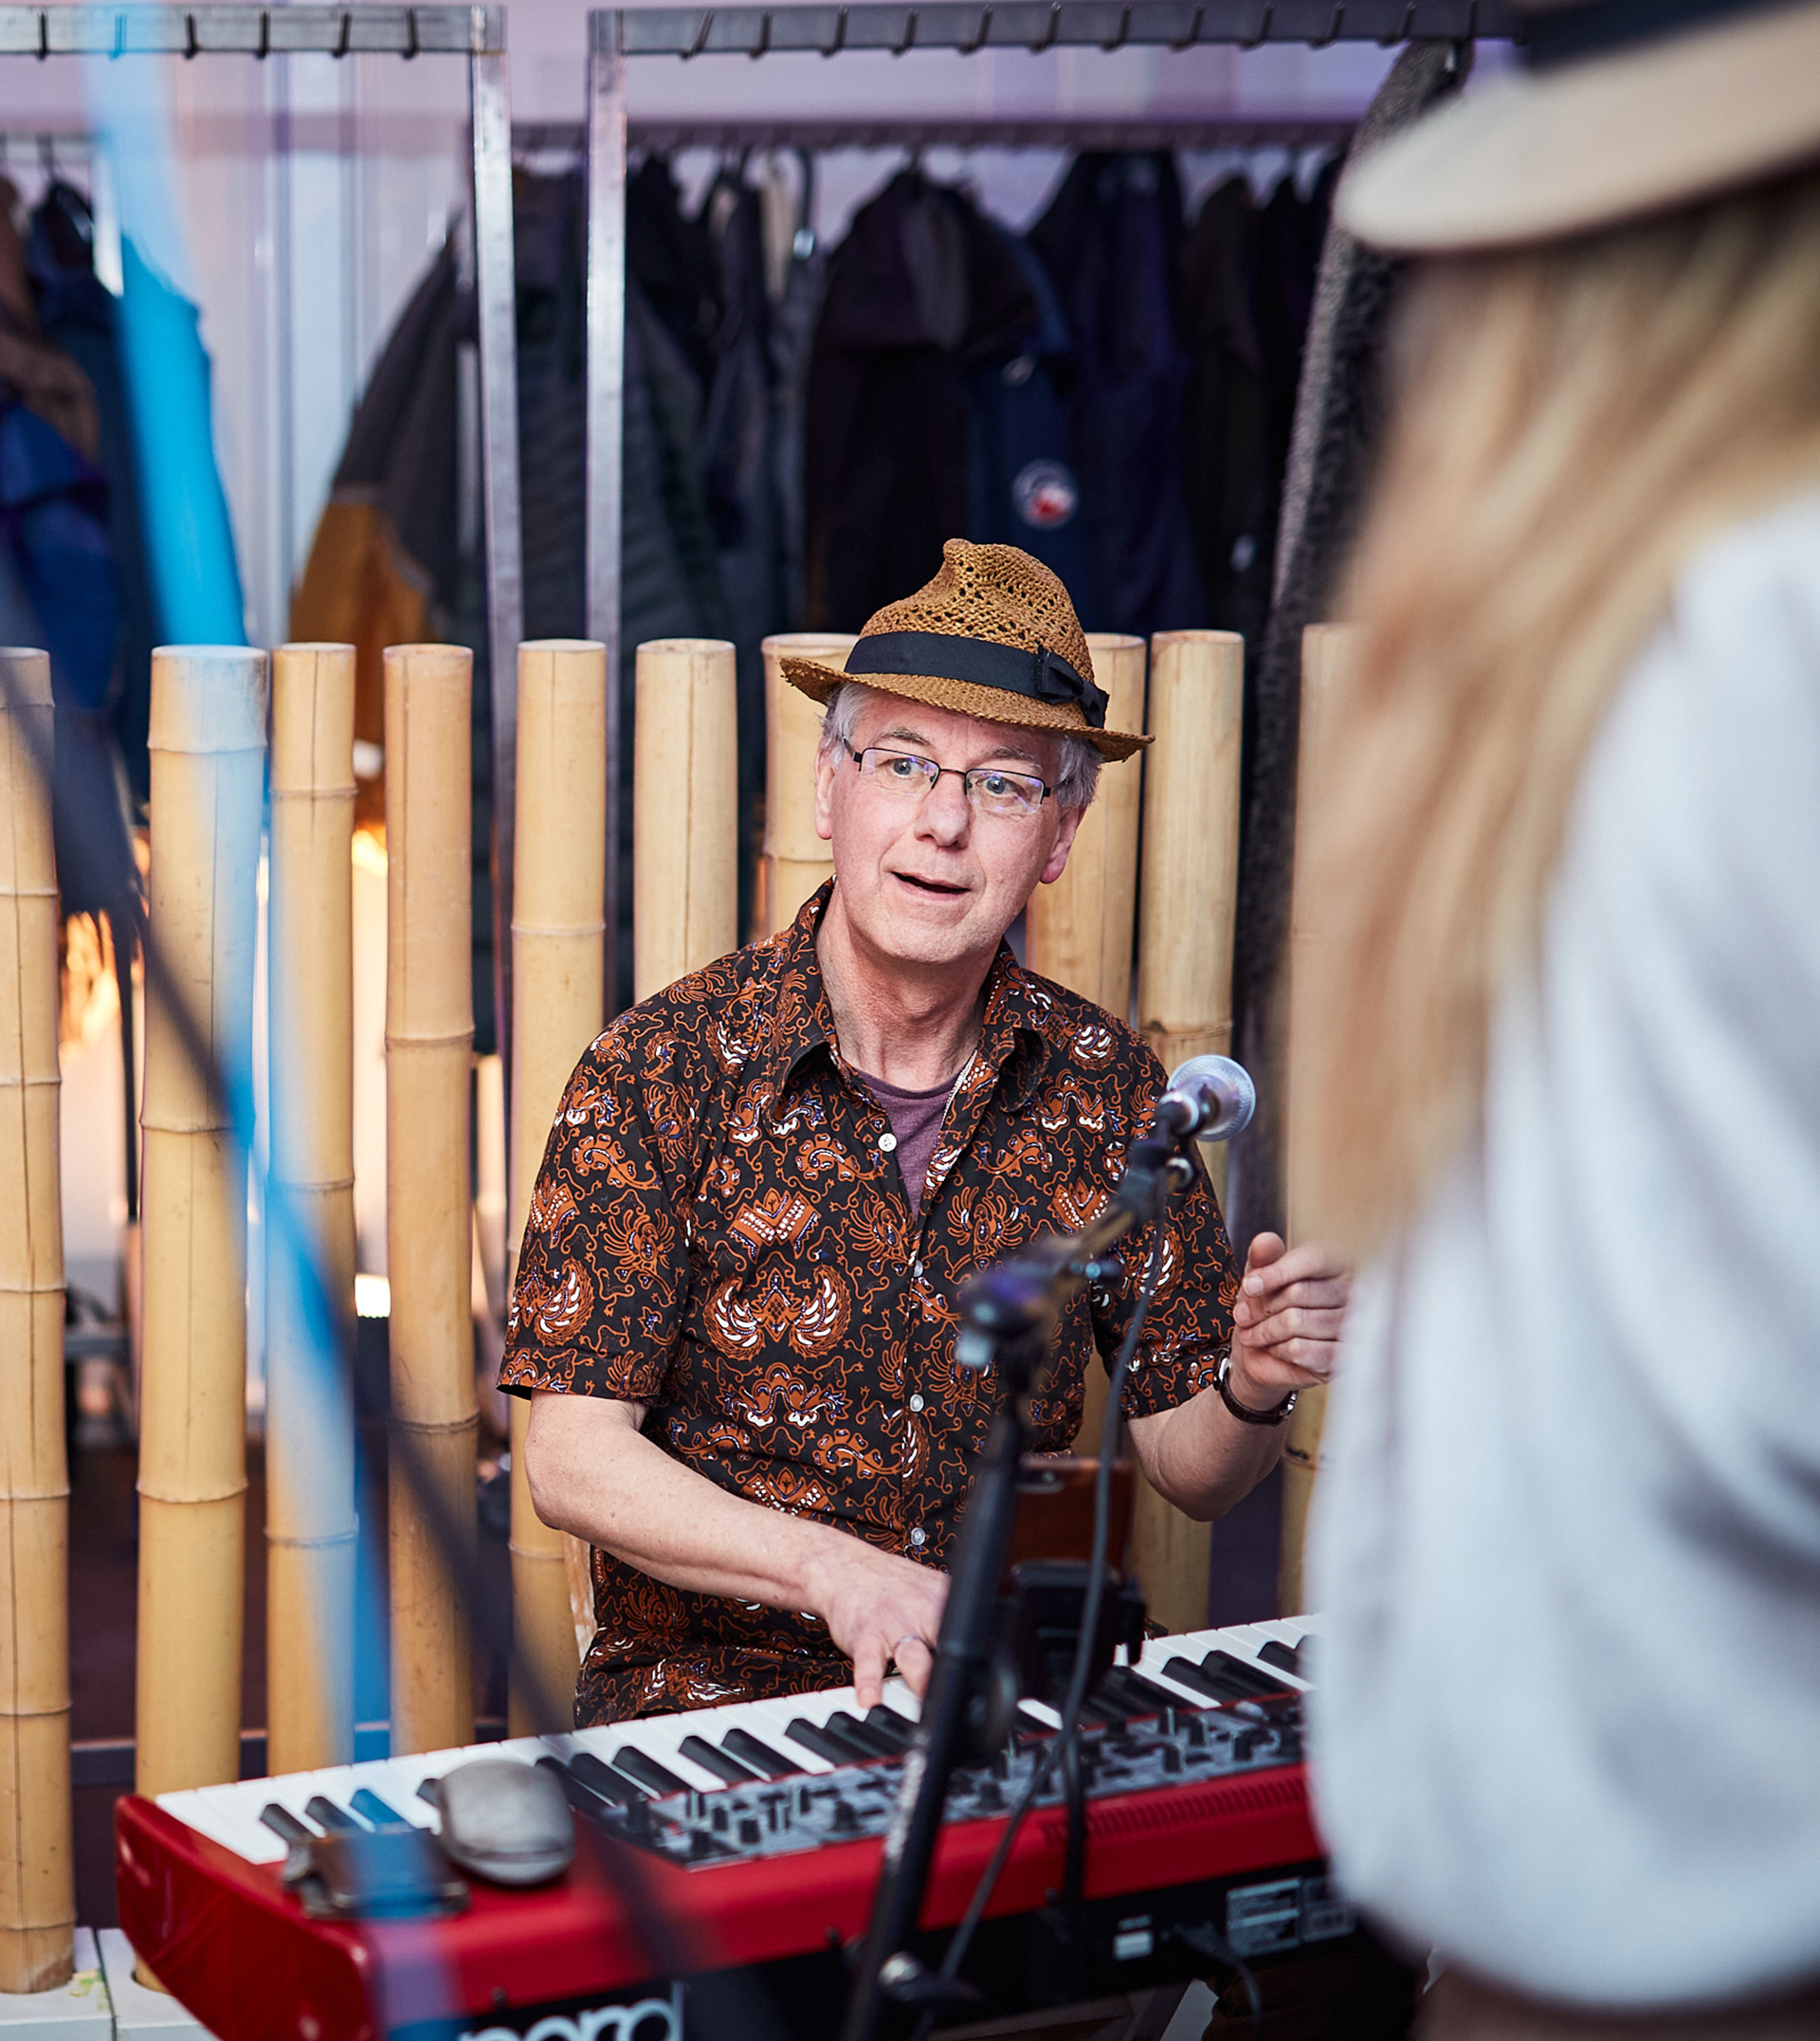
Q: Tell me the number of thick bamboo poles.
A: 10